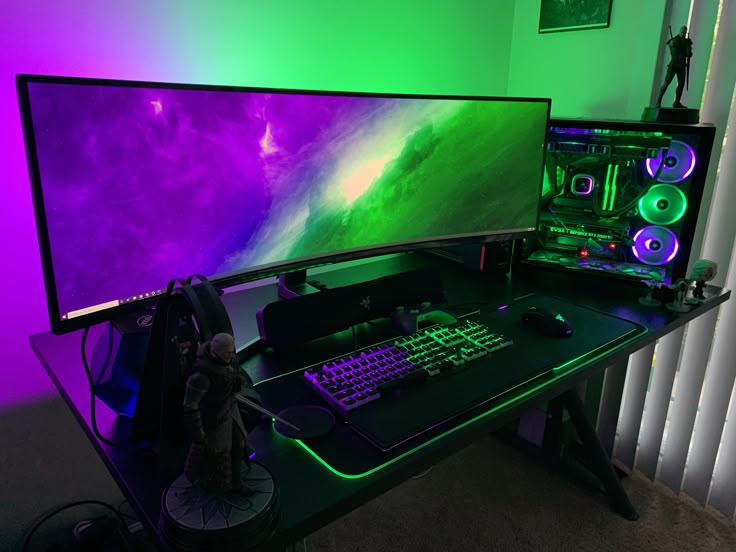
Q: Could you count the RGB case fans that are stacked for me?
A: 3